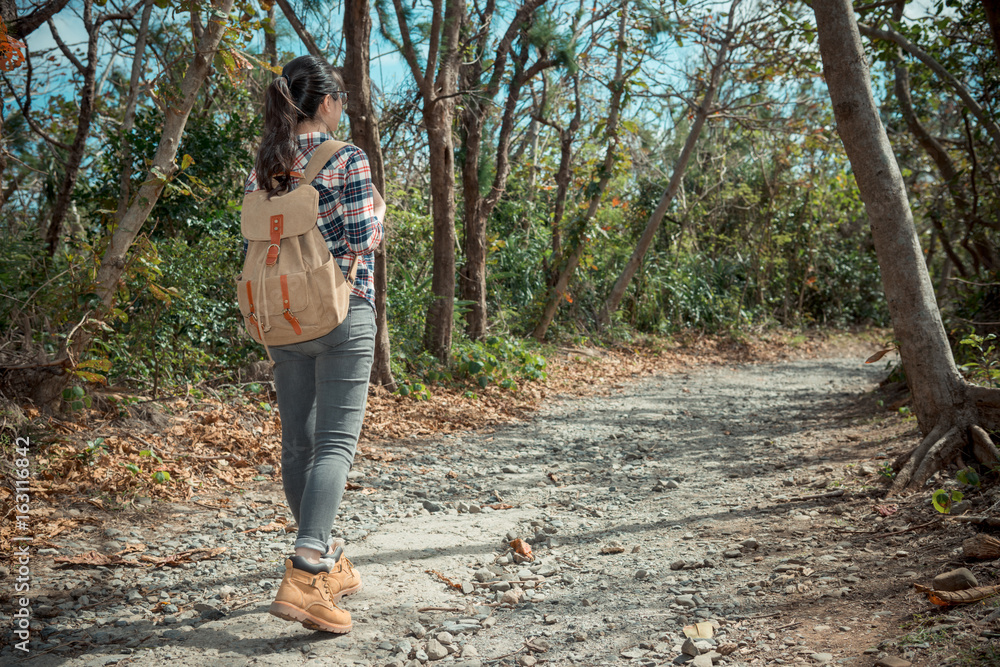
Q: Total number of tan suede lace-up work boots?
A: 2